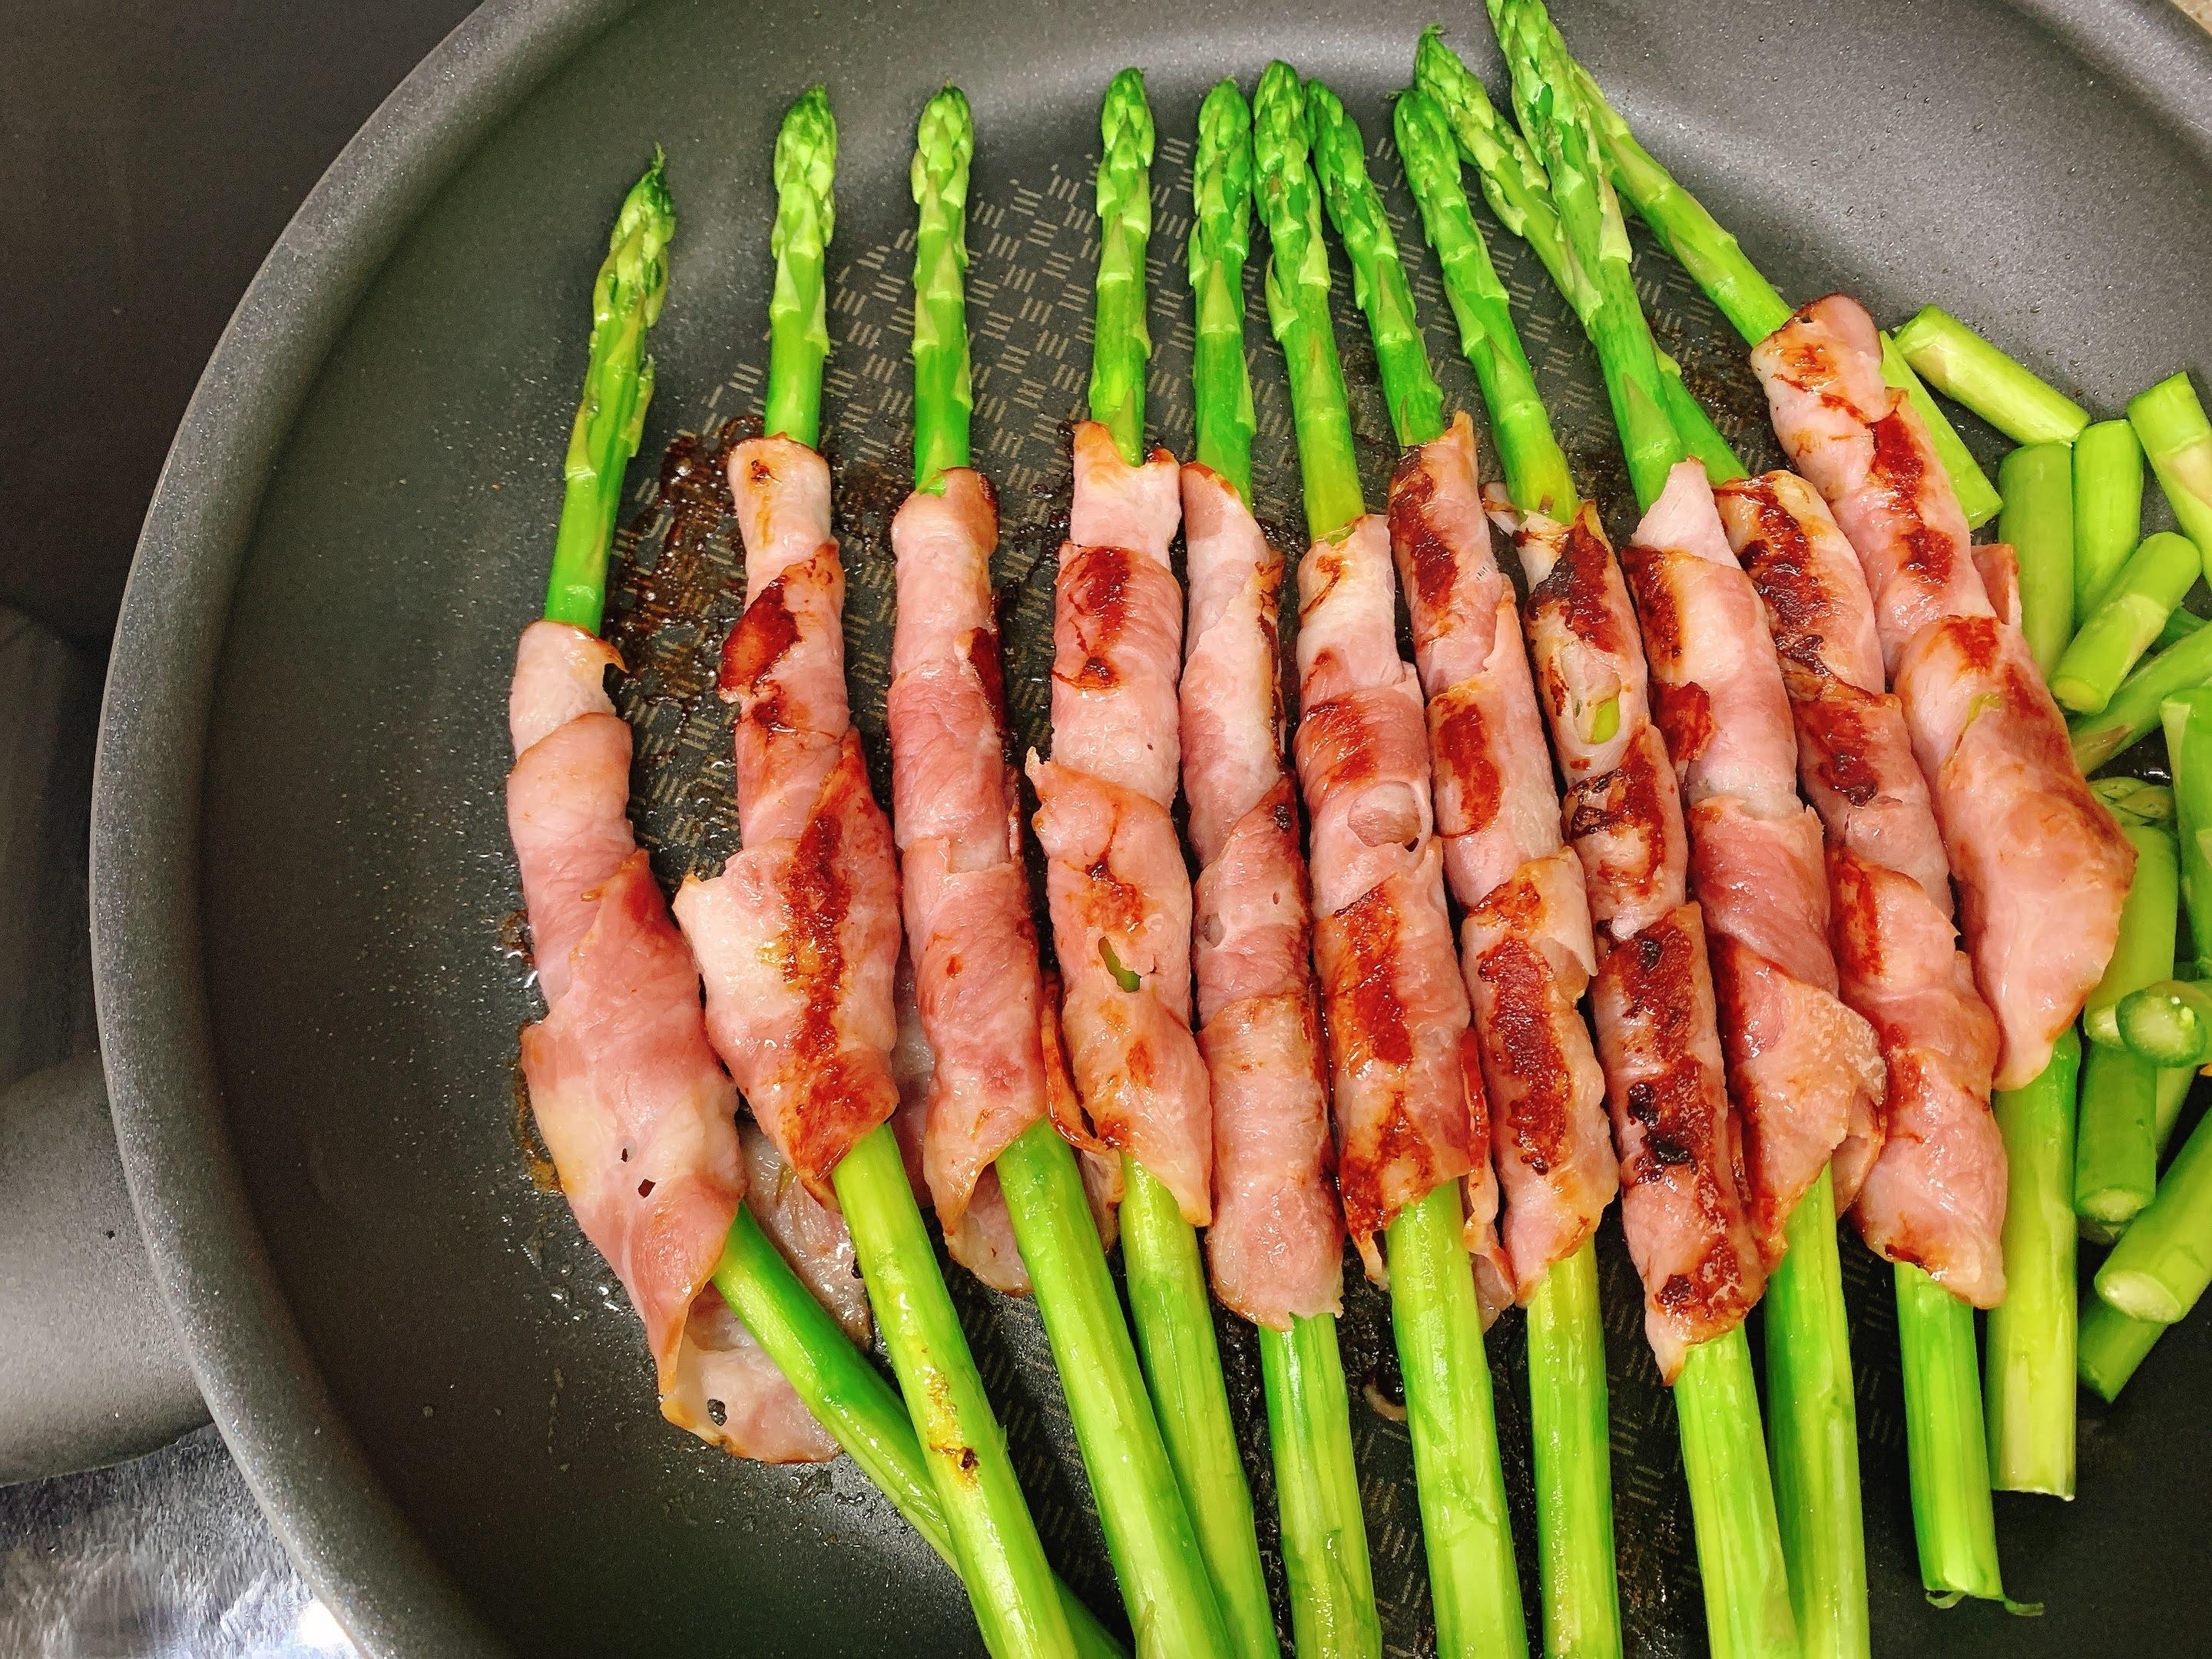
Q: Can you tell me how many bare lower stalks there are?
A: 11